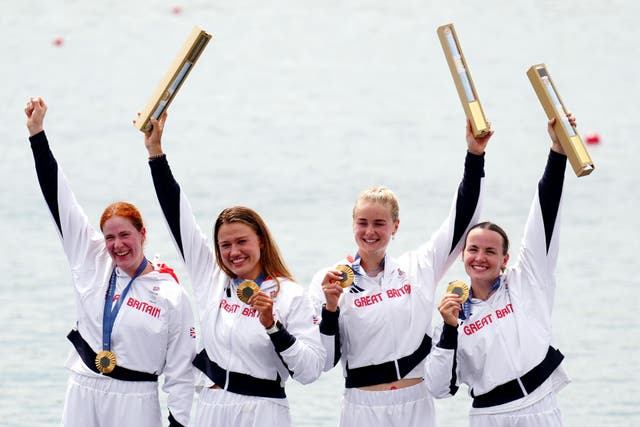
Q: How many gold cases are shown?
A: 3